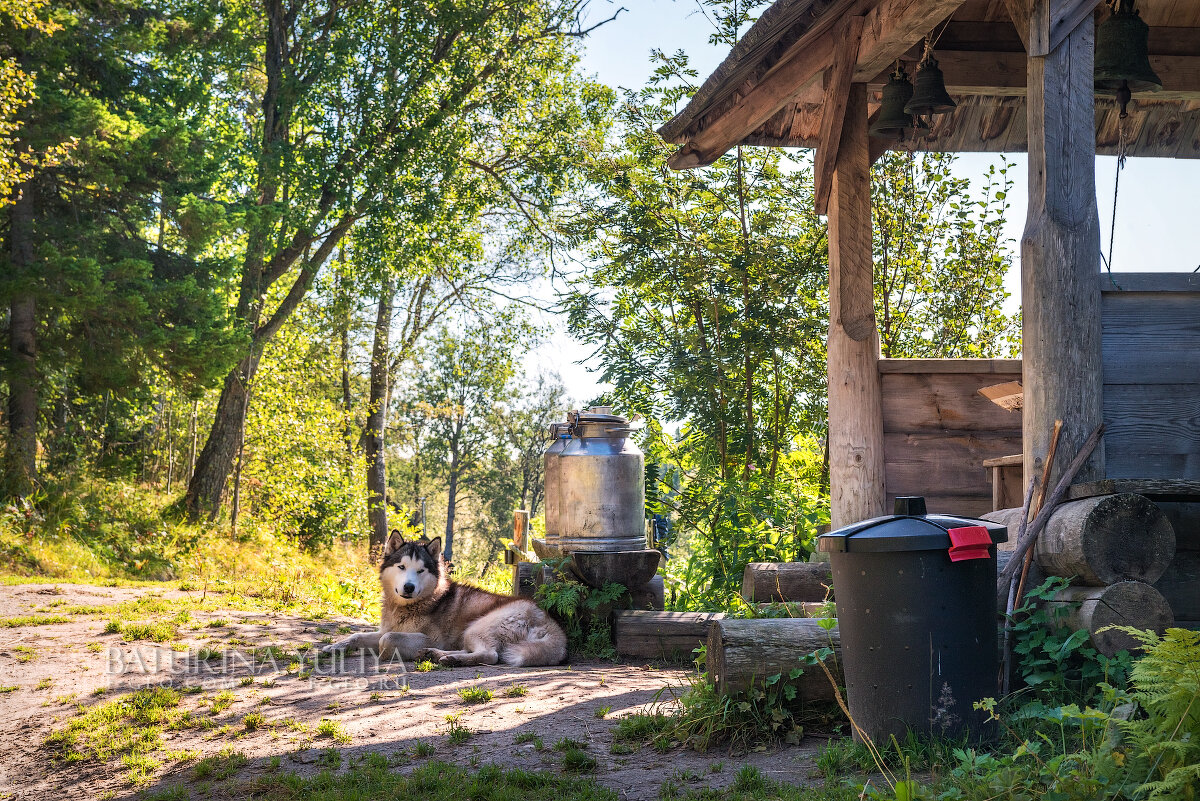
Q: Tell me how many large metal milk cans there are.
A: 2